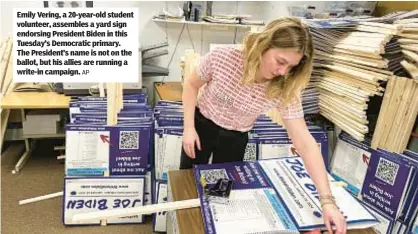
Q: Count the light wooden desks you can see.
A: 1